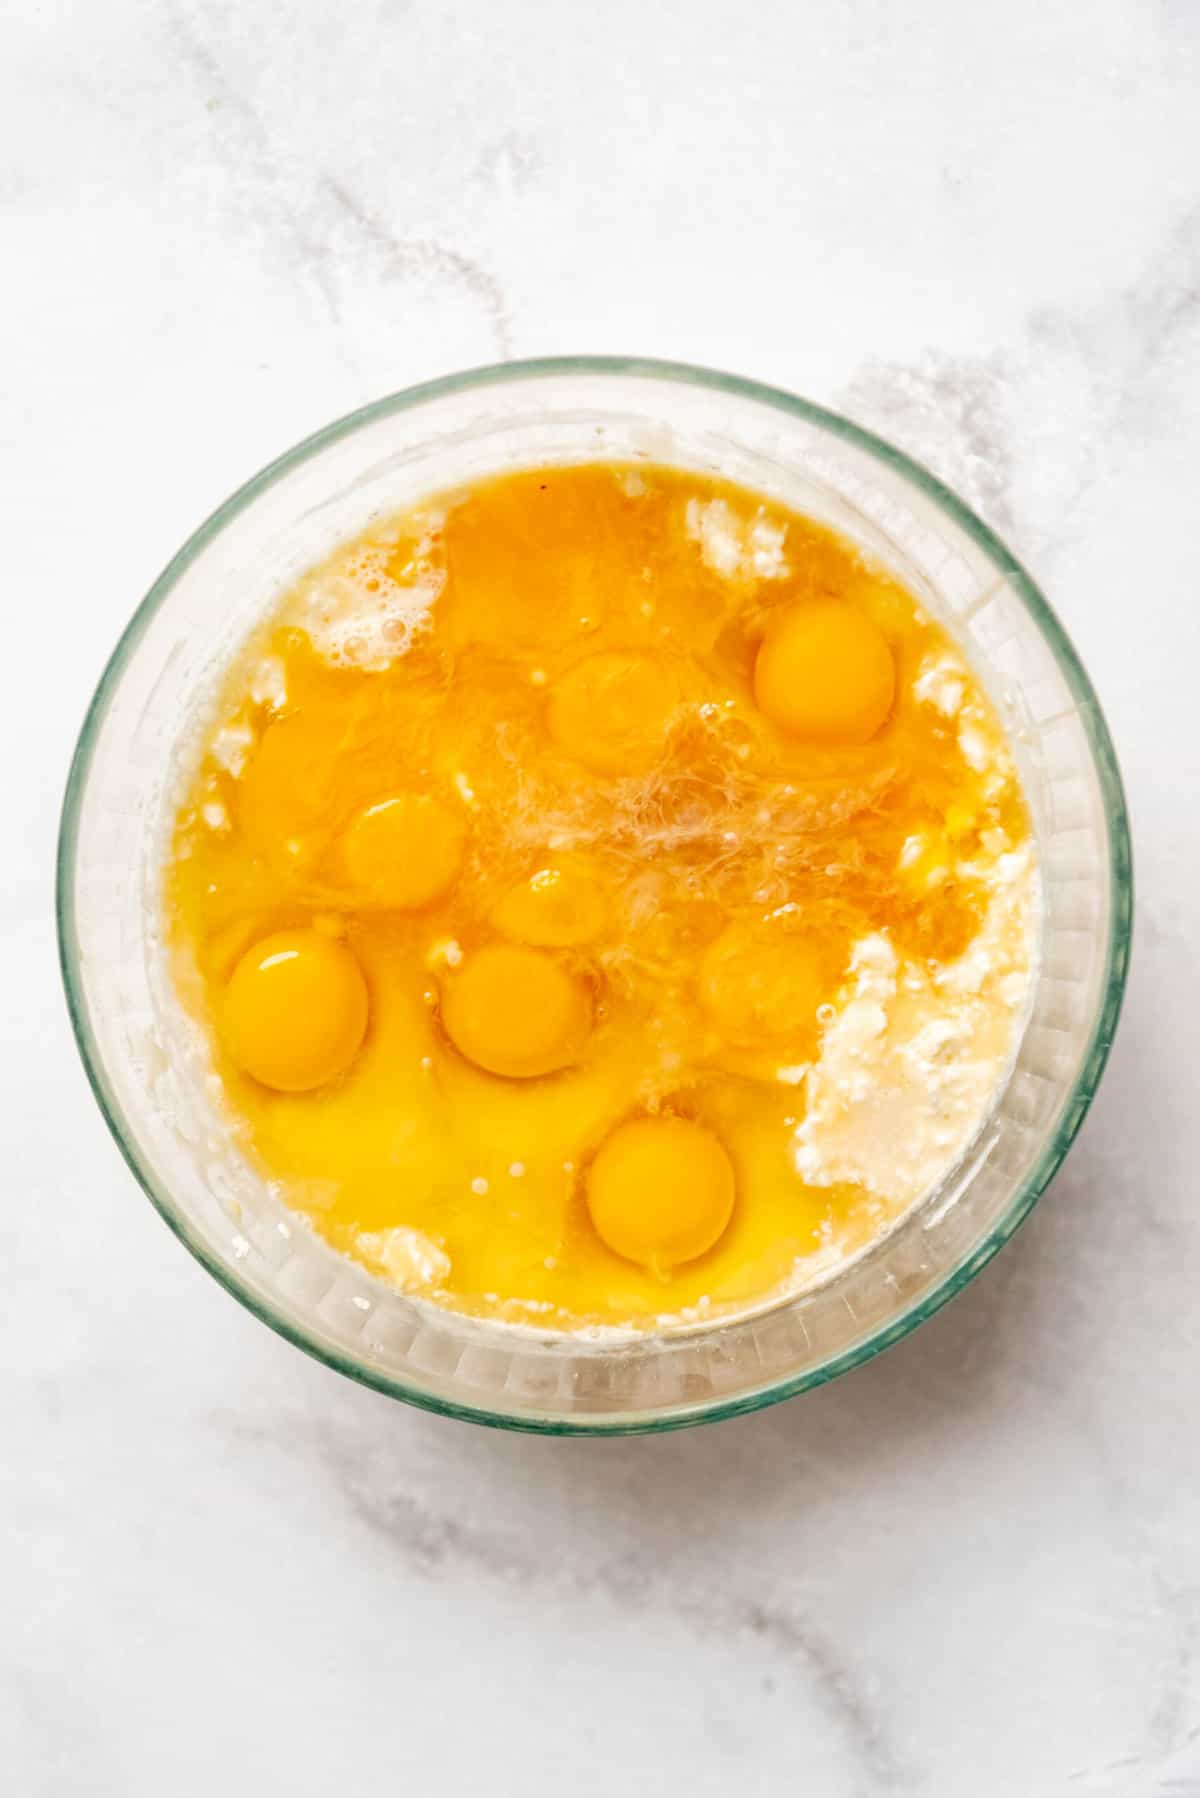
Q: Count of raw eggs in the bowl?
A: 8